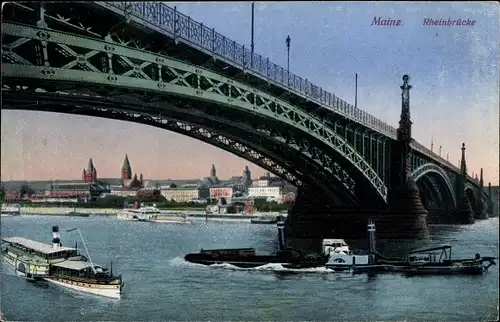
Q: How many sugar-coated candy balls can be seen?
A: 0